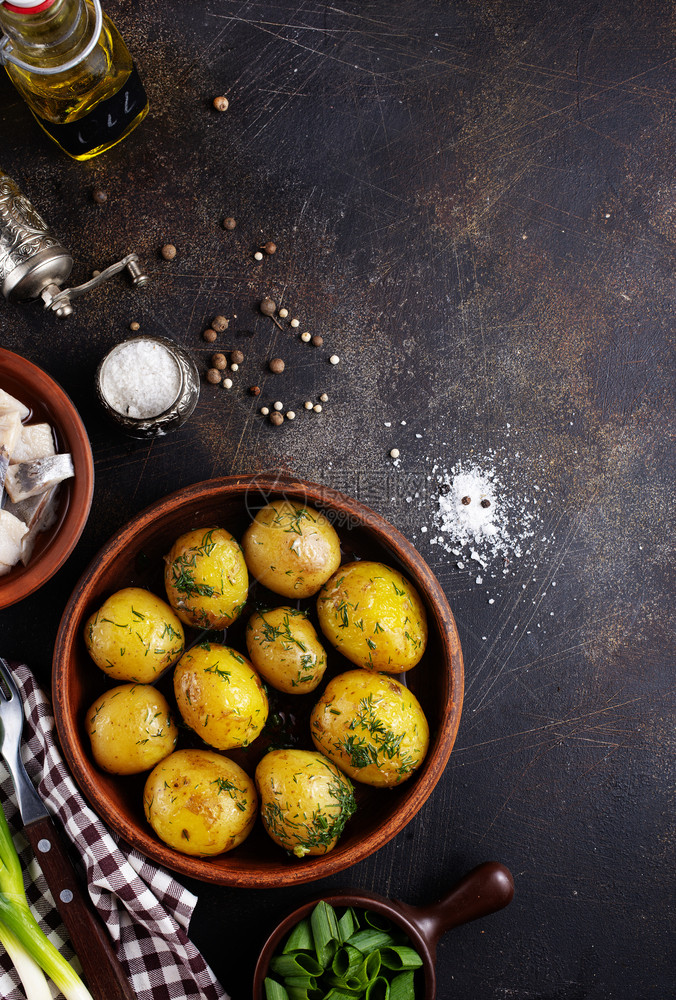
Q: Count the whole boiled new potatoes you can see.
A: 10